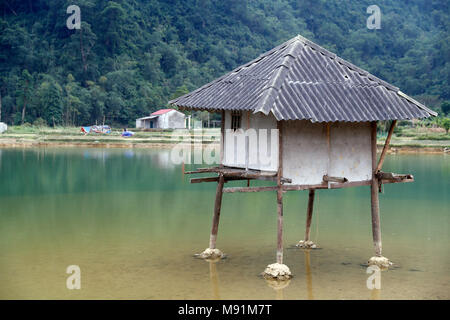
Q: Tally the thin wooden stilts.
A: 4